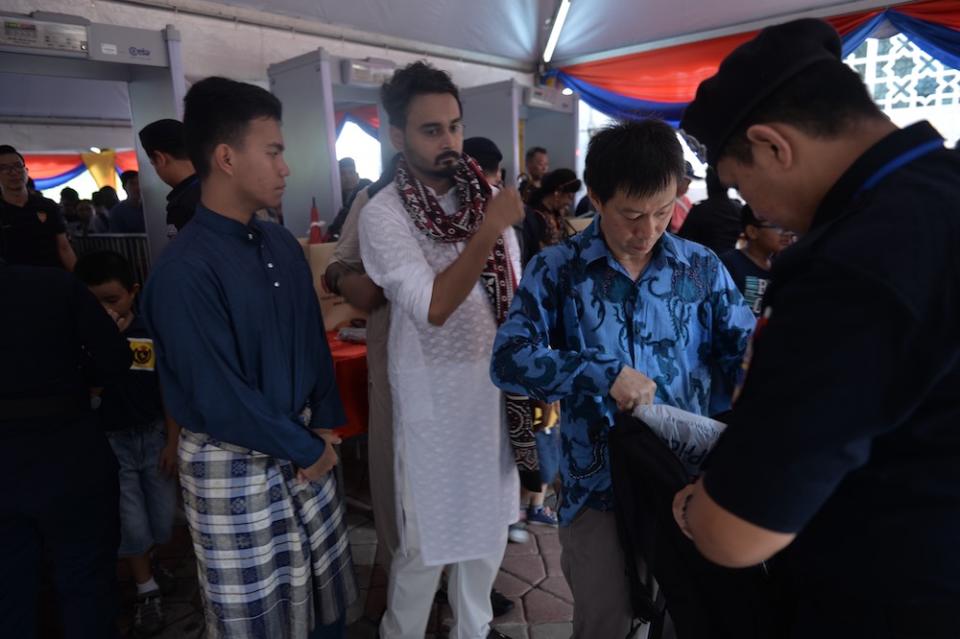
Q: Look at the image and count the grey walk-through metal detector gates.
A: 3